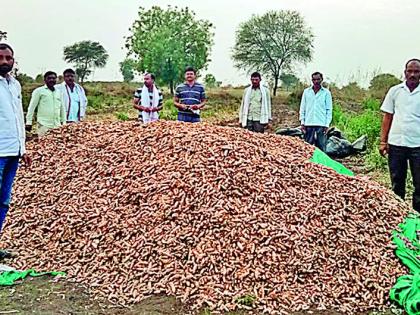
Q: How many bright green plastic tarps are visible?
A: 3